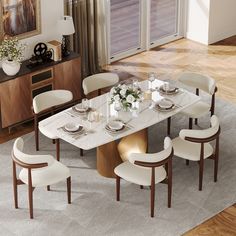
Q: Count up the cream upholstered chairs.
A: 6